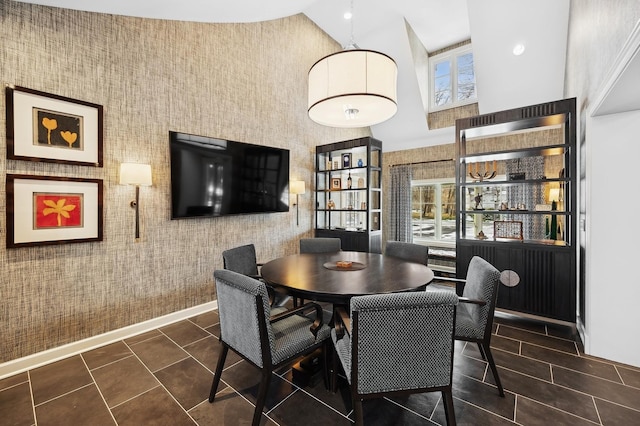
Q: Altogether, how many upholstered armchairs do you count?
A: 6